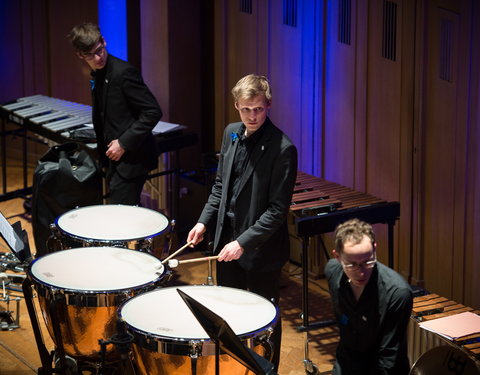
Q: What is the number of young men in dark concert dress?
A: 3